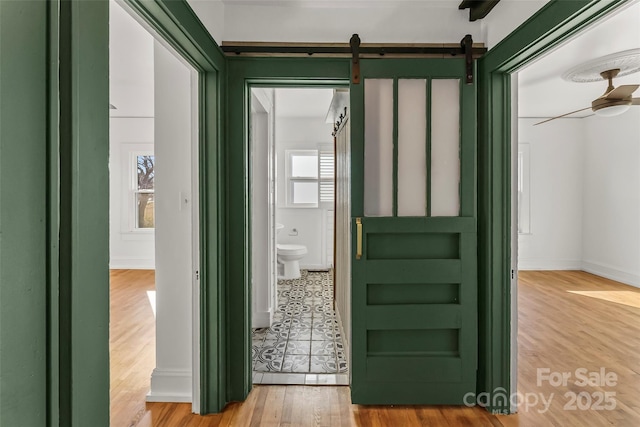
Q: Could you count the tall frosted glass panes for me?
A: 3